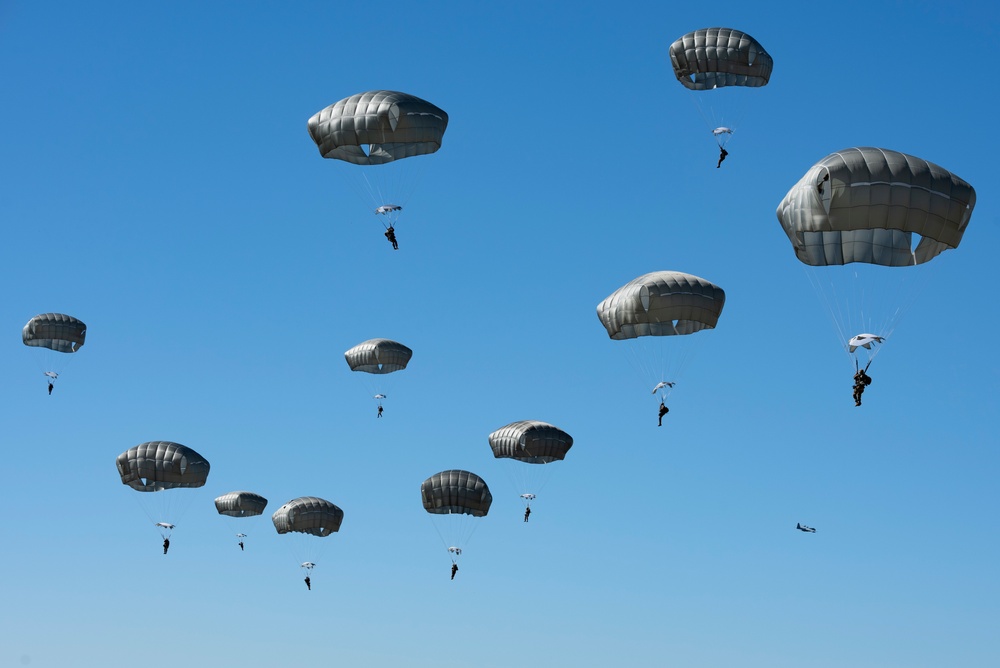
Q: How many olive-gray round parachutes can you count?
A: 11